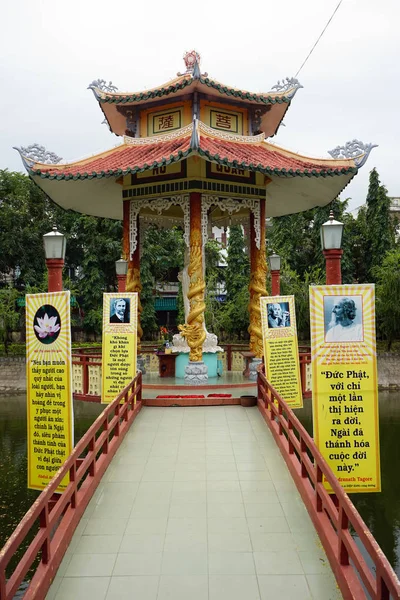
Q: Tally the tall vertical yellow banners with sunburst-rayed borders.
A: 4